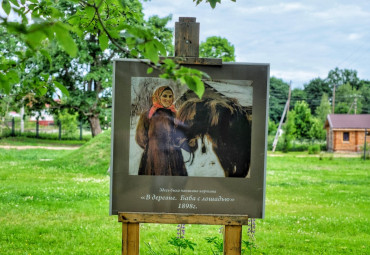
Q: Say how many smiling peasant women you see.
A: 1